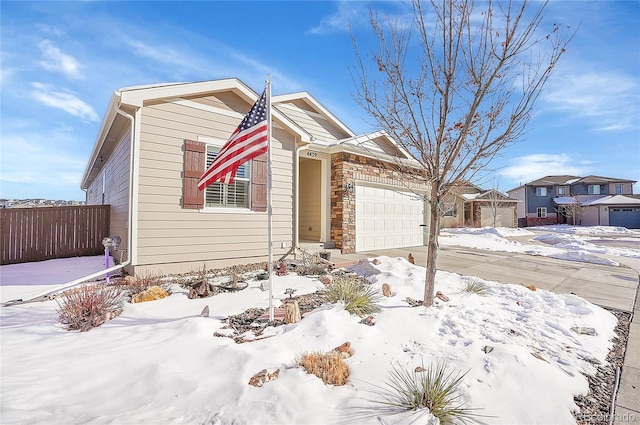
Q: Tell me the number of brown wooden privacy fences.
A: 1